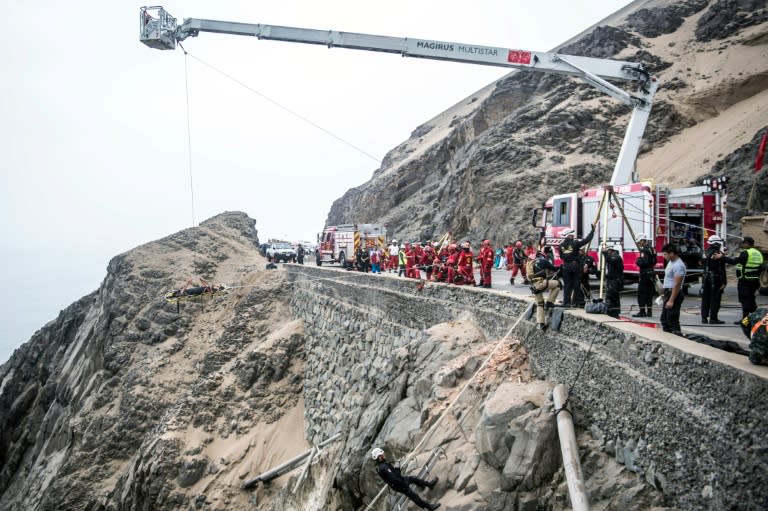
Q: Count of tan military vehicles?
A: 1